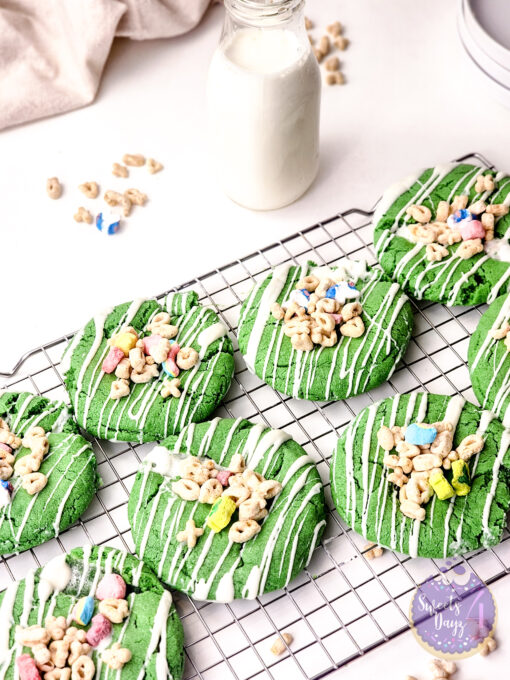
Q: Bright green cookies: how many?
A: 8